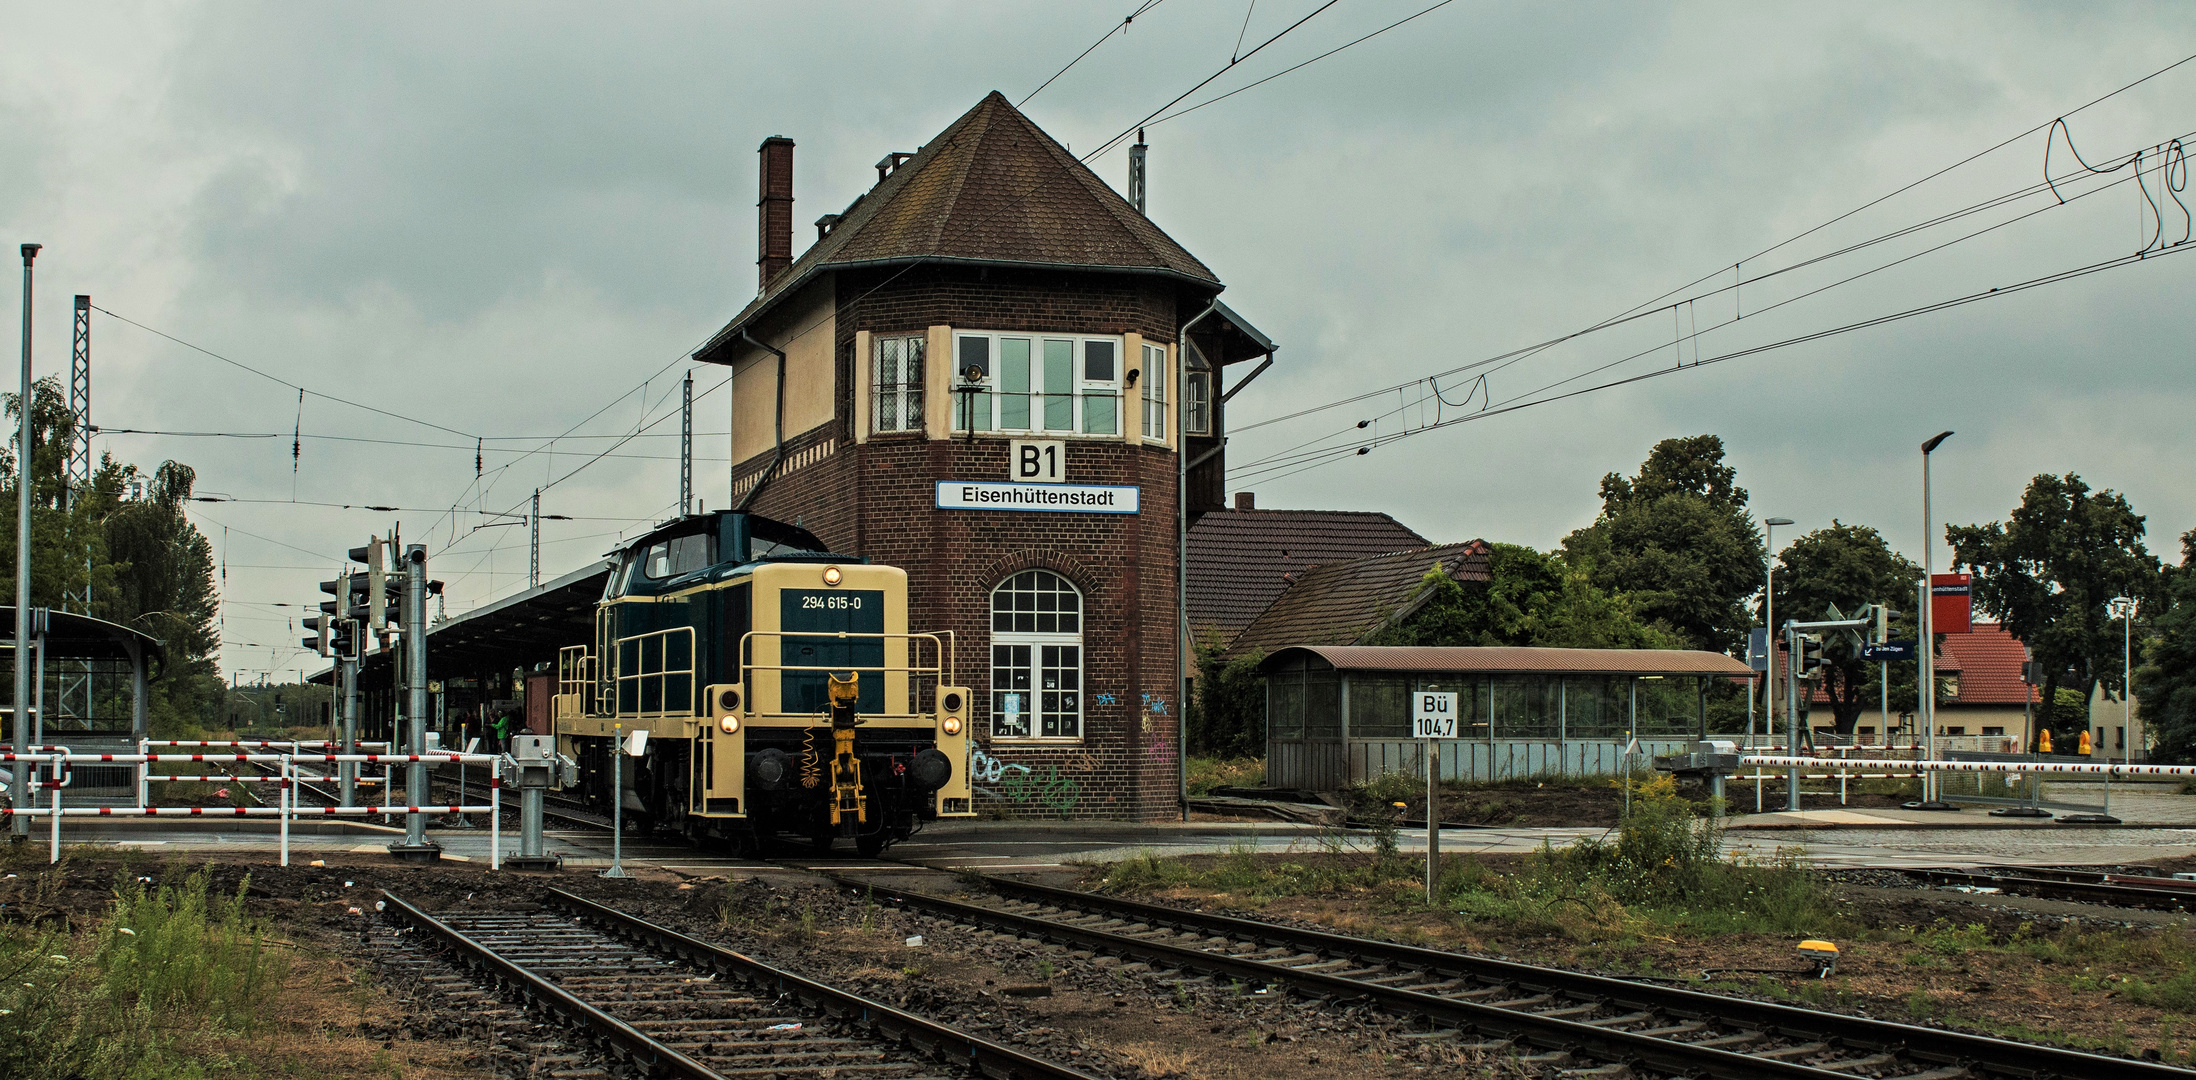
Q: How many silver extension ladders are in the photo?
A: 0